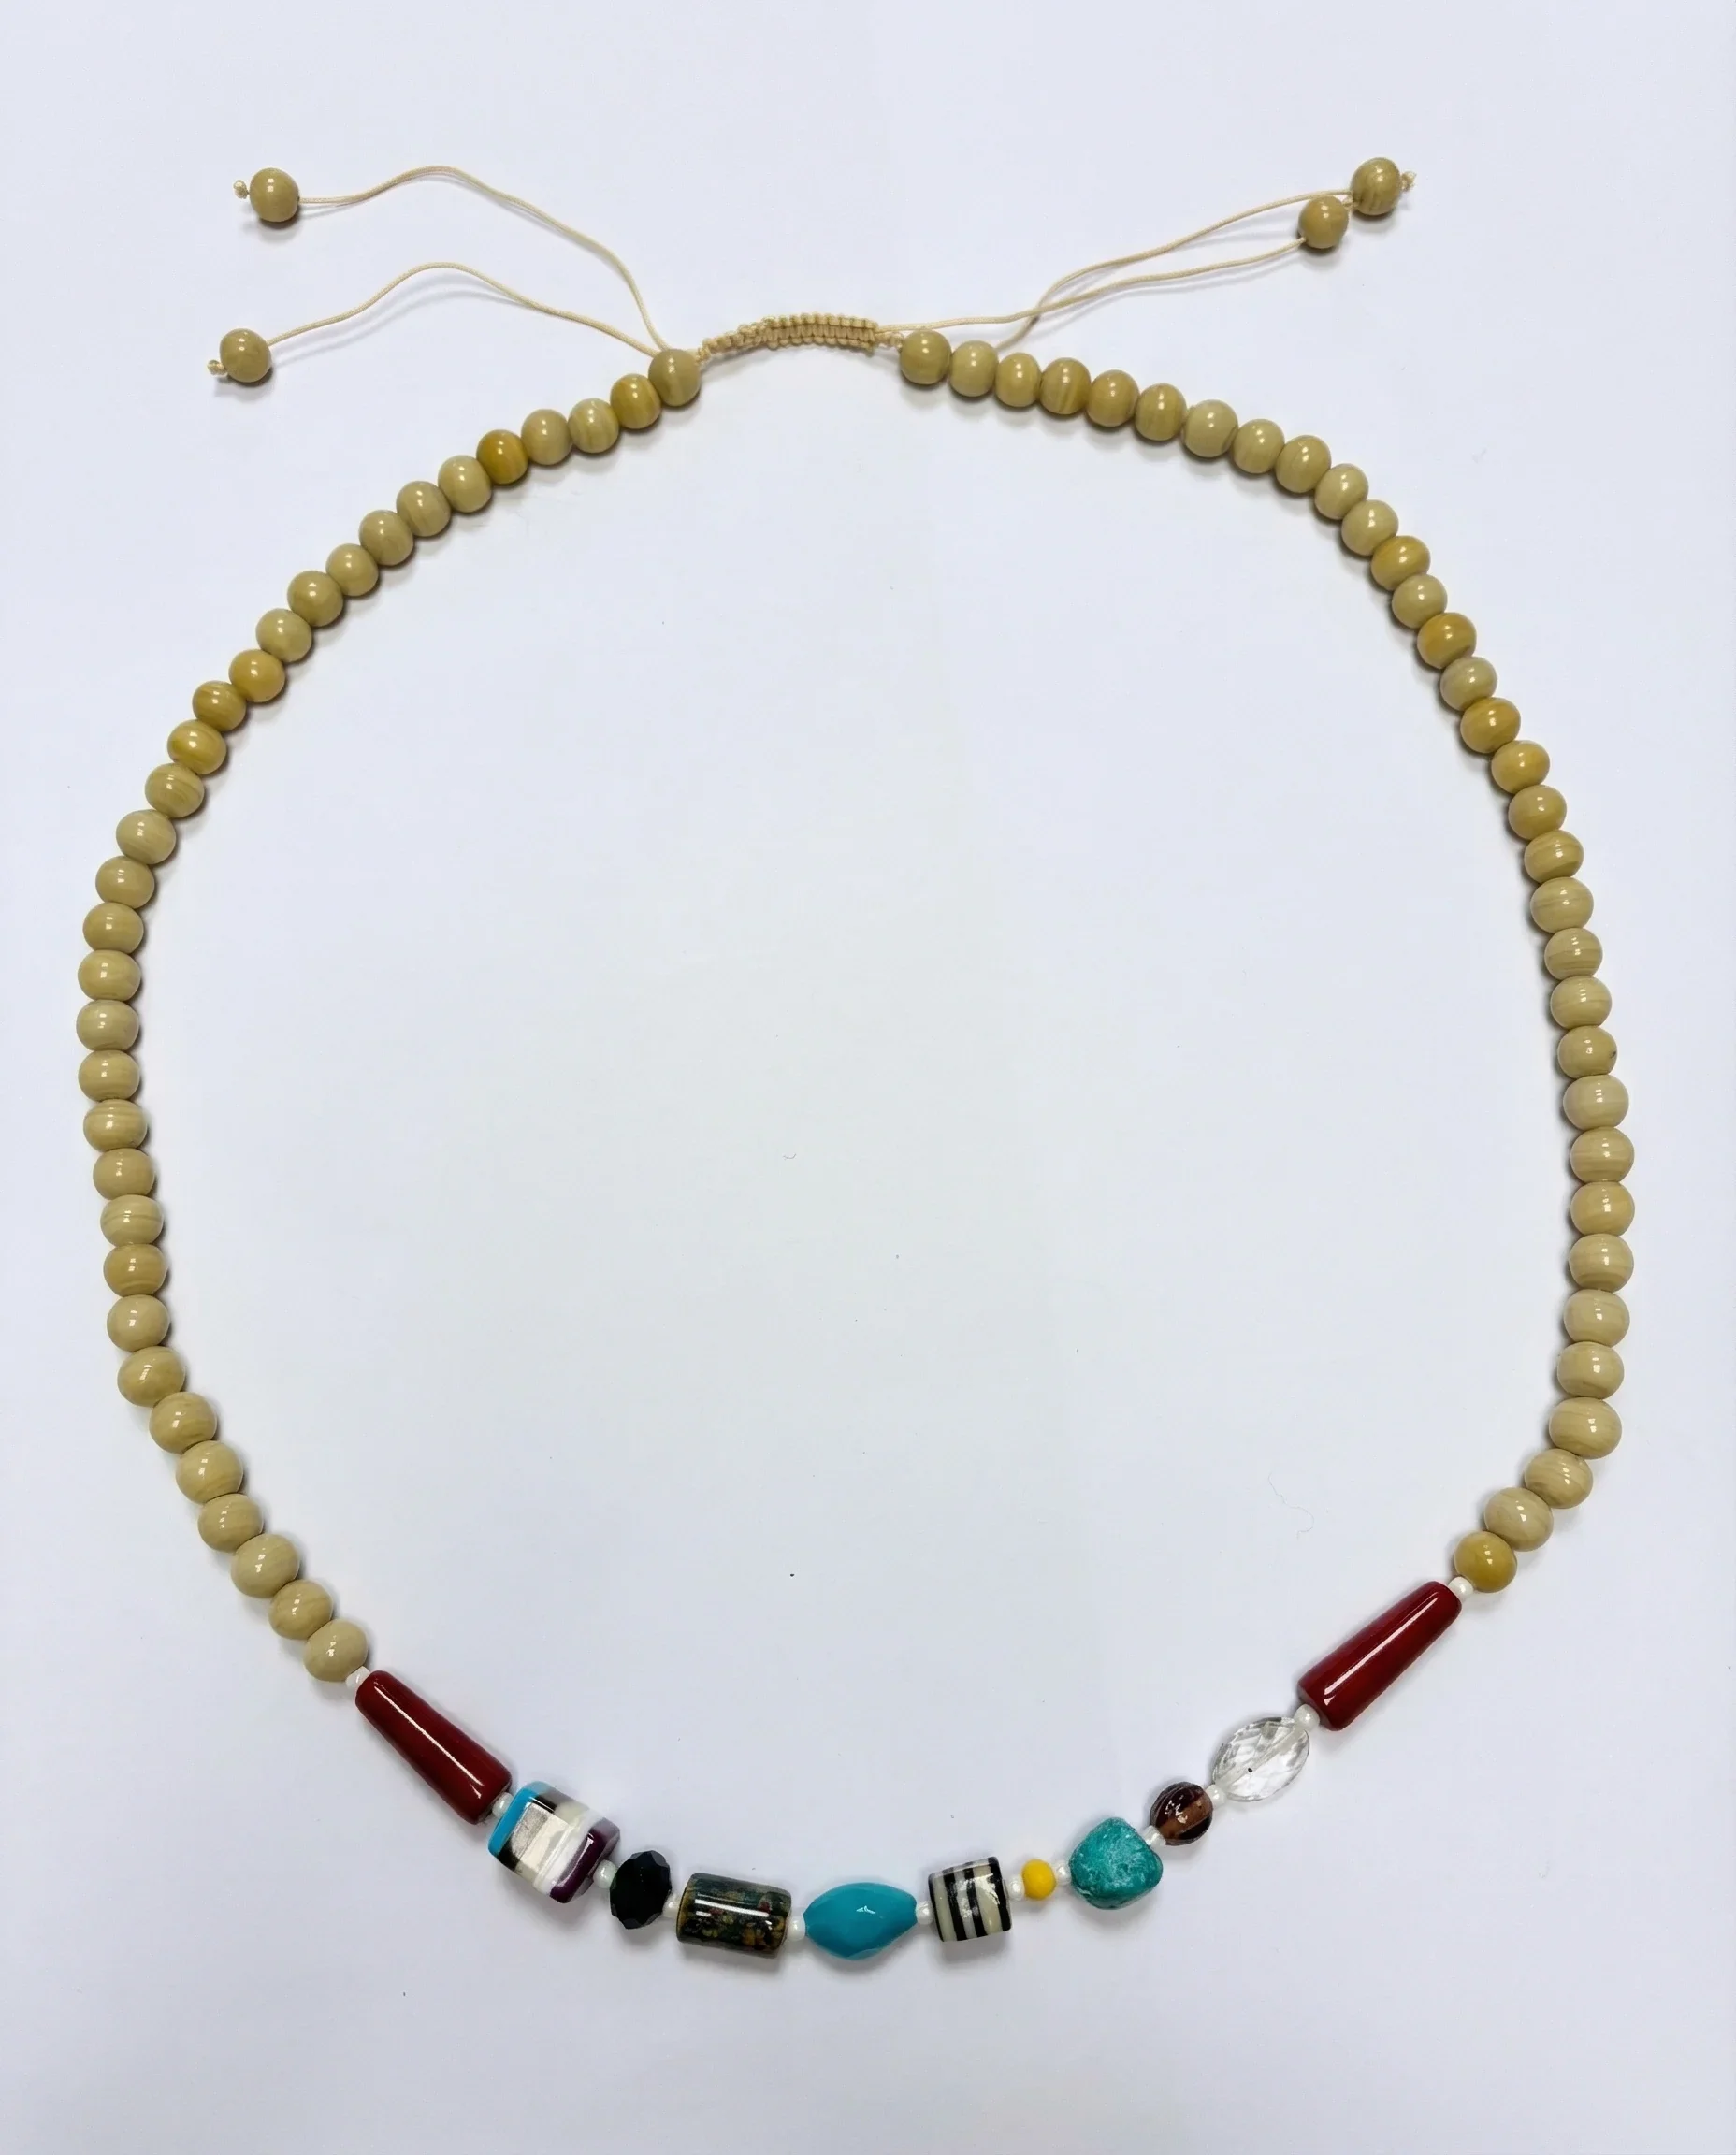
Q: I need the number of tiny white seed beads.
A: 12